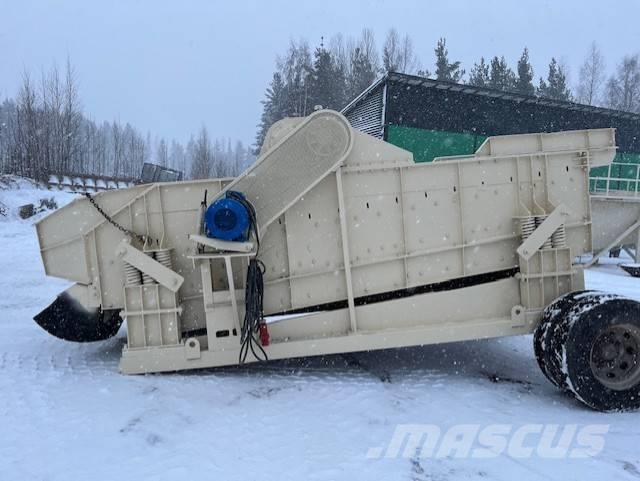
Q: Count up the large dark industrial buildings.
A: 1